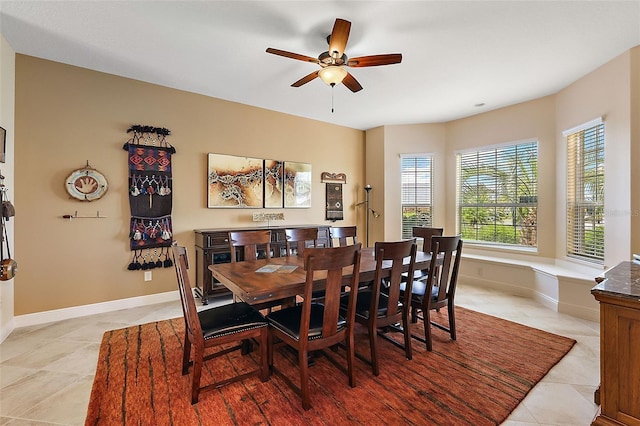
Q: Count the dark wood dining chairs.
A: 8